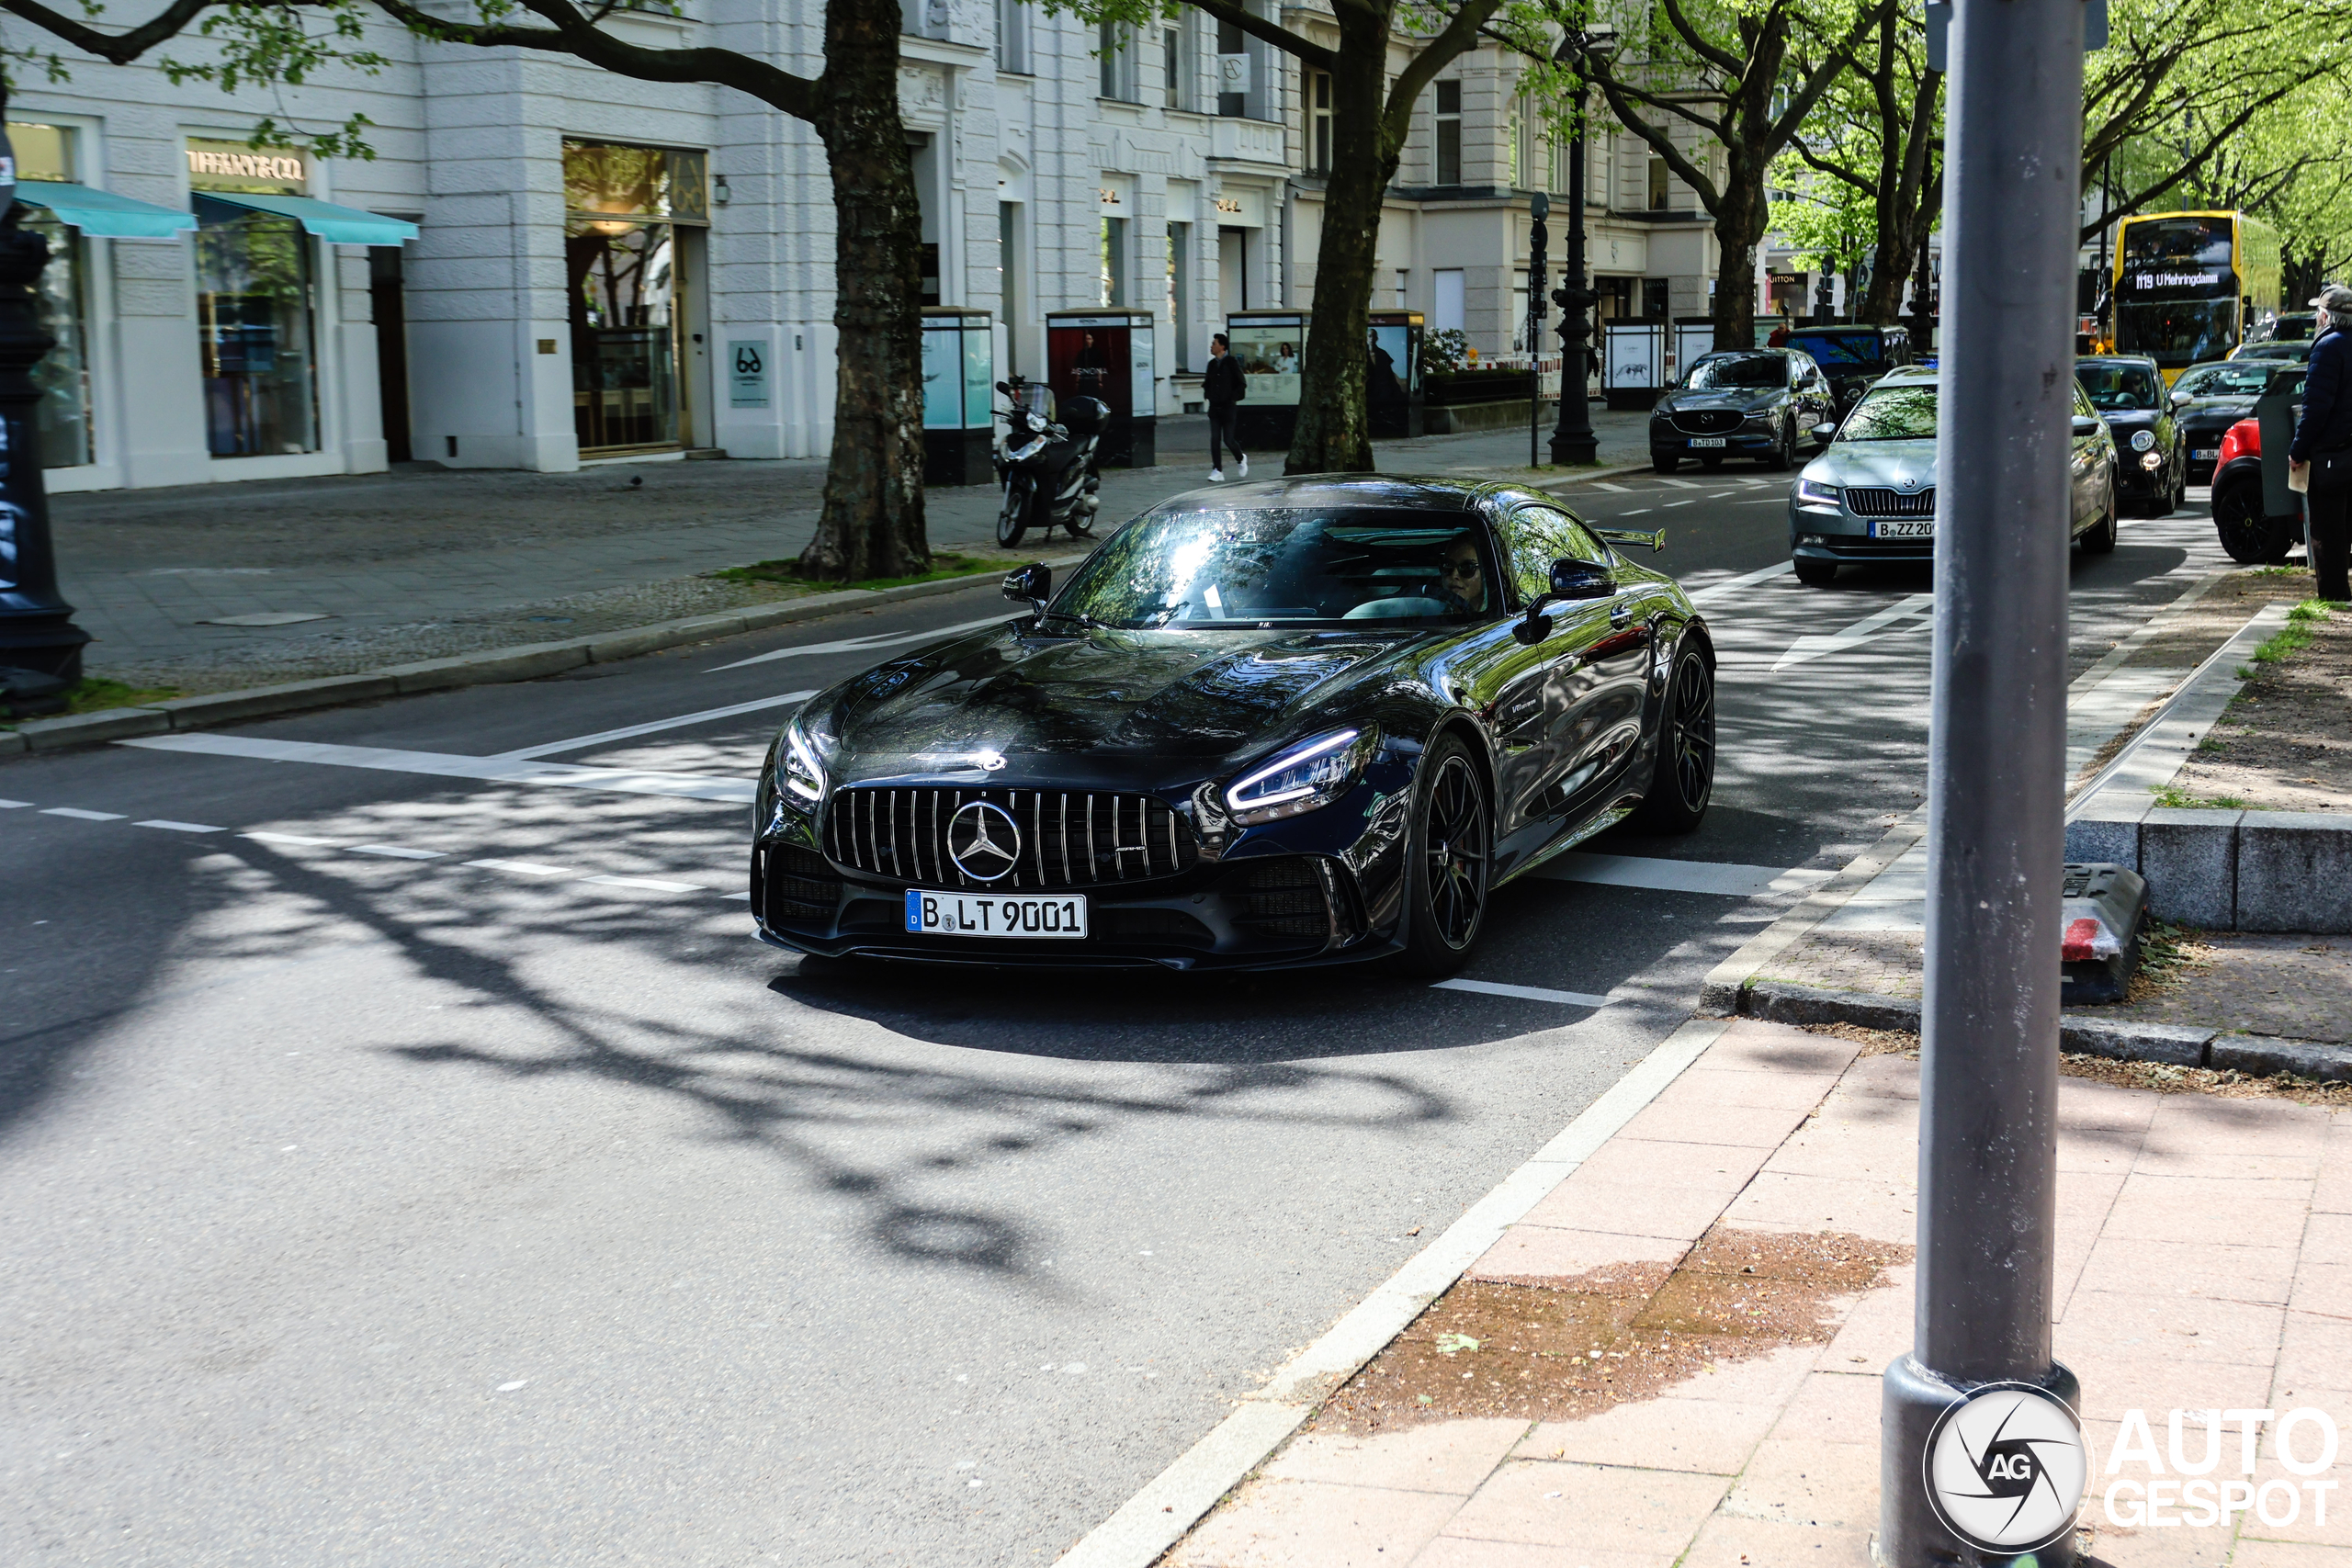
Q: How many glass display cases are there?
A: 6